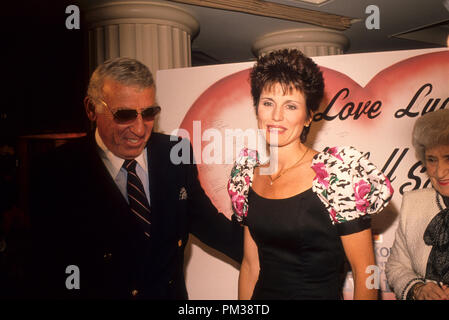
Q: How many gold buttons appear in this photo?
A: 4